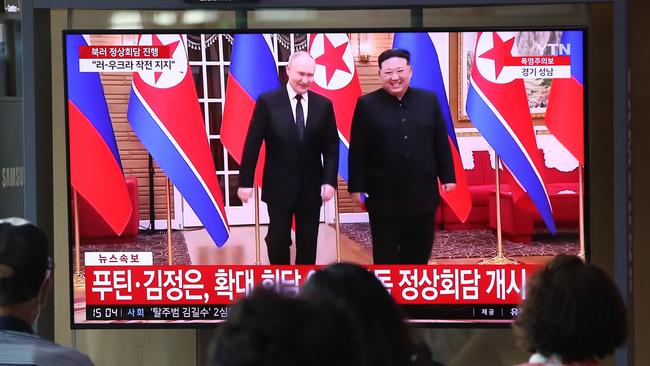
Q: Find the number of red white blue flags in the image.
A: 7